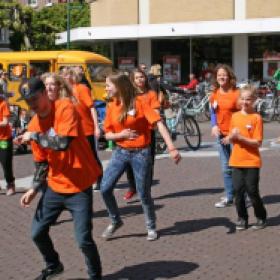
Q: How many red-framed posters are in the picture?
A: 3